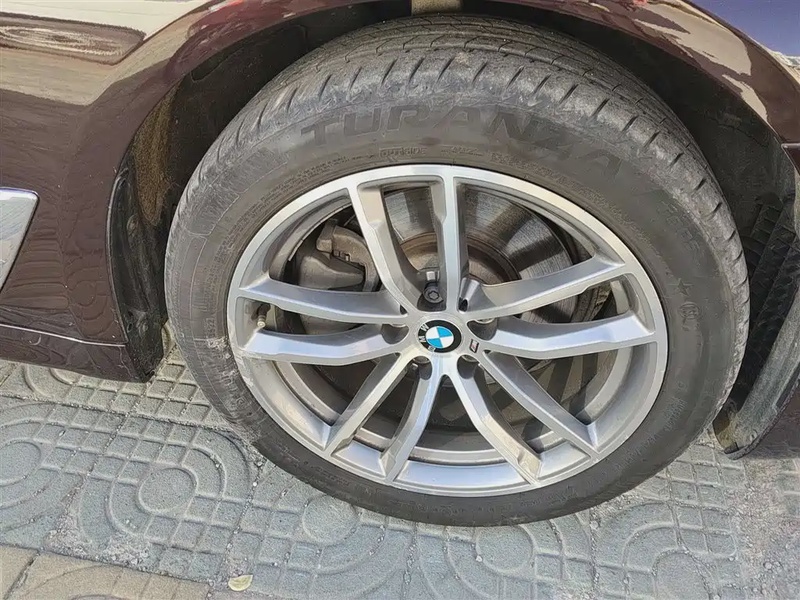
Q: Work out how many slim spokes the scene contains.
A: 10